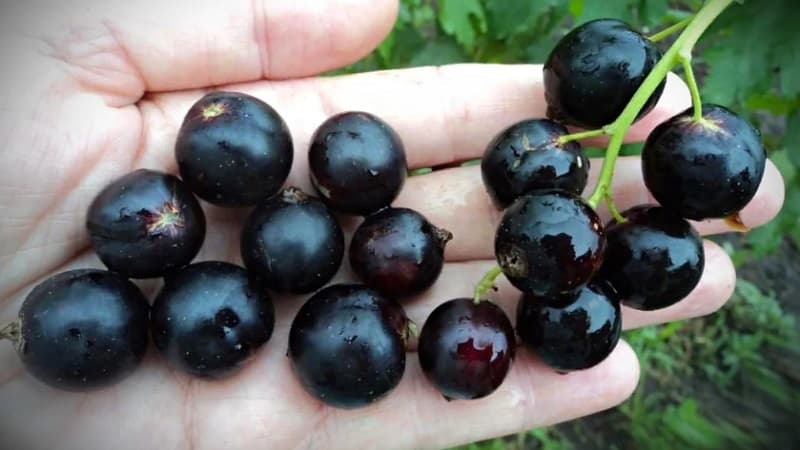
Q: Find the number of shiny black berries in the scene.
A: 15